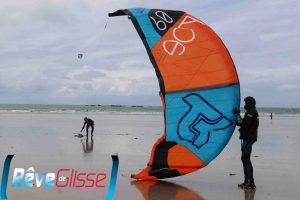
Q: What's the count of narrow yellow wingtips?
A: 0